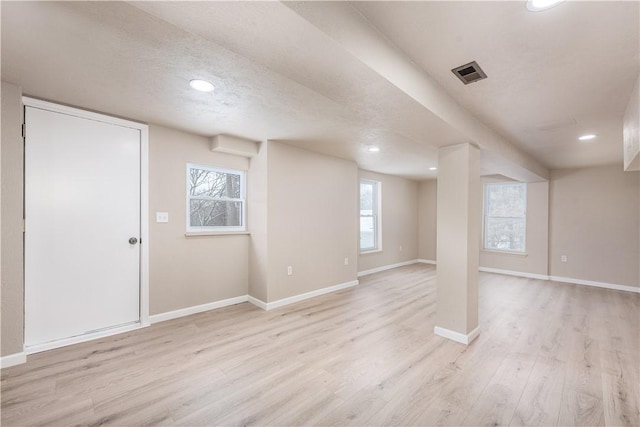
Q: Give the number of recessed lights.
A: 5